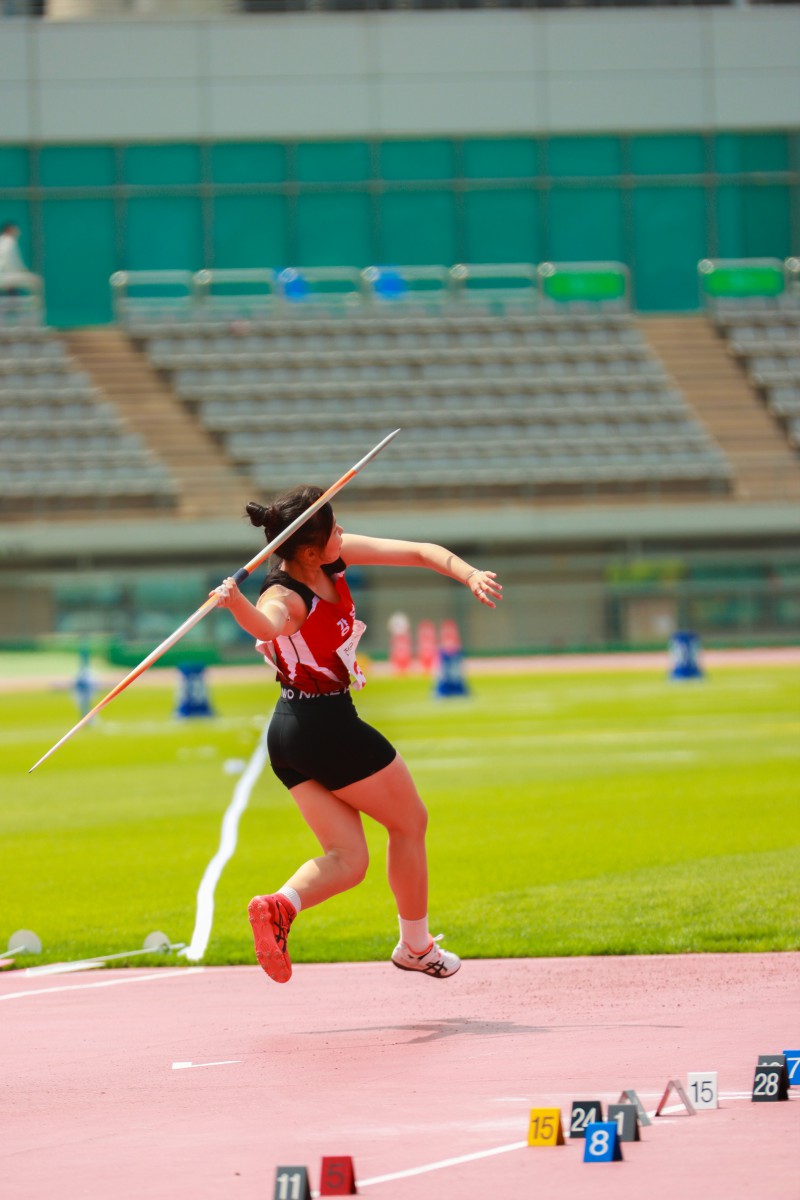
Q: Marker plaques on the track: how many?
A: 12